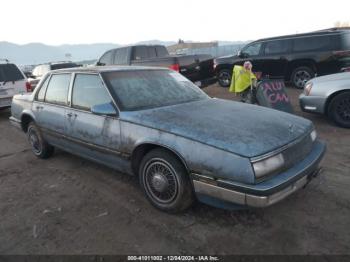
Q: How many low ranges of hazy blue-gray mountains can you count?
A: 1